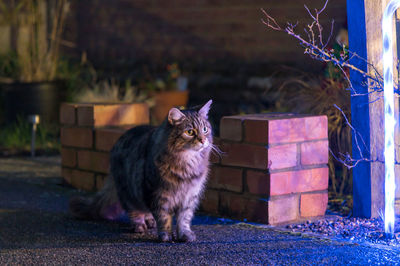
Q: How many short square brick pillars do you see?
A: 2